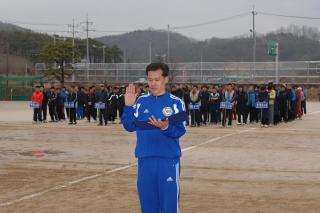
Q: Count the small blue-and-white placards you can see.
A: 6